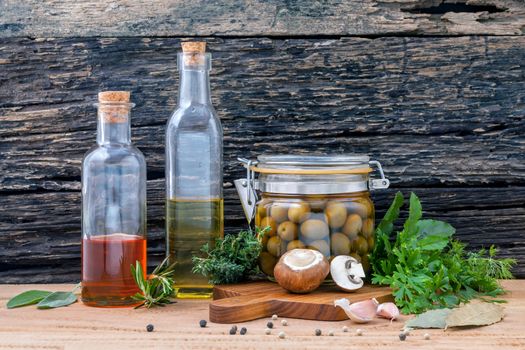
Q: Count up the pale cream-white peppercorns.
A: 9